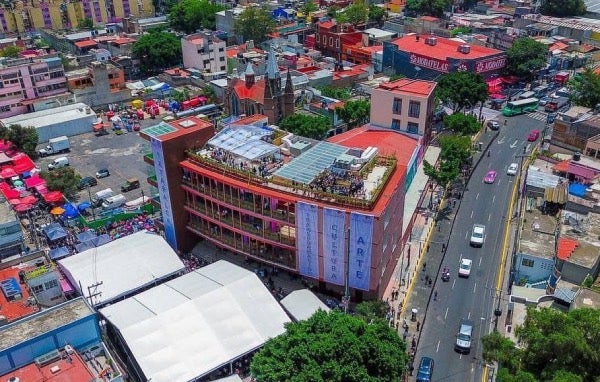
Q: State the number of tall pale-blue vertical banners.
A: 4